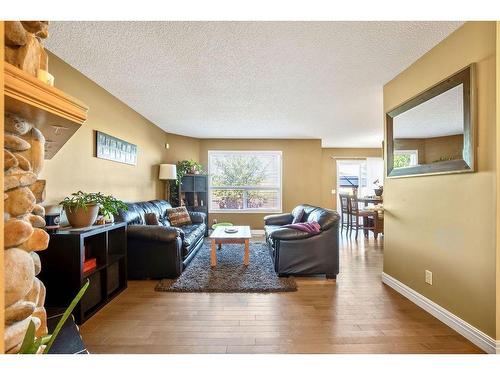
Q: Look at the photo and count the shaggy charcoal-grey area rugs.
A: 1